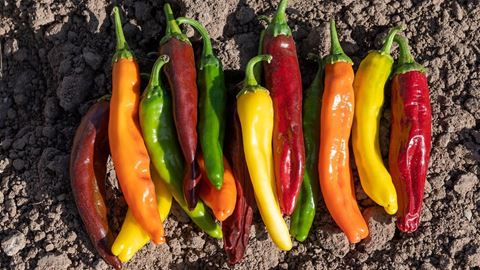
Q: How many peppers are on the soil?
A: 14